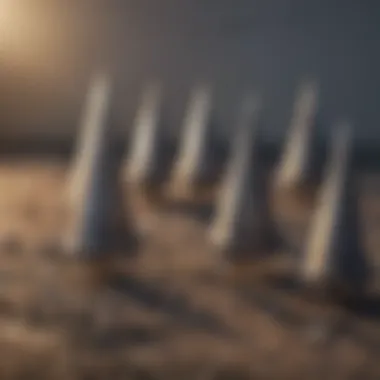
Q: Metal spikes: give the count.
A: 6